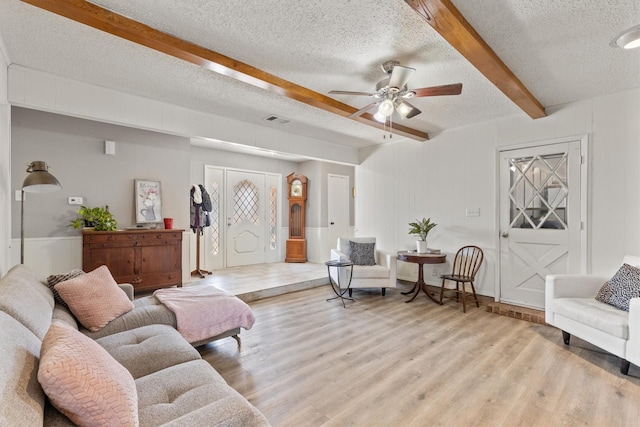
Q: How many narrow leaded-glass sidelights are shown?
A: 2